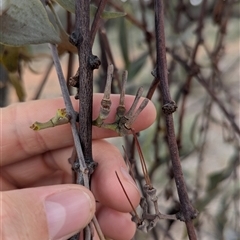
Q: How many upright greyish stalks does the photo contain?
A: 4